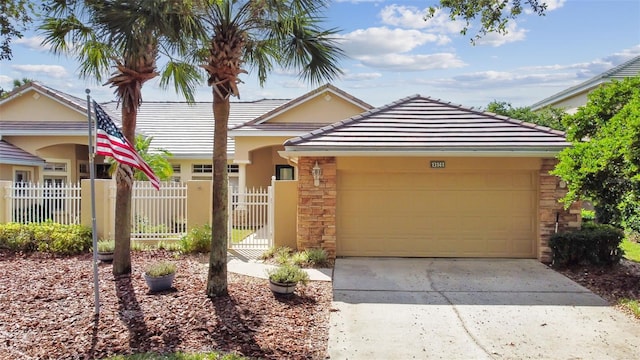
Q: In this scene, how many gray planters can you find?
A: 1